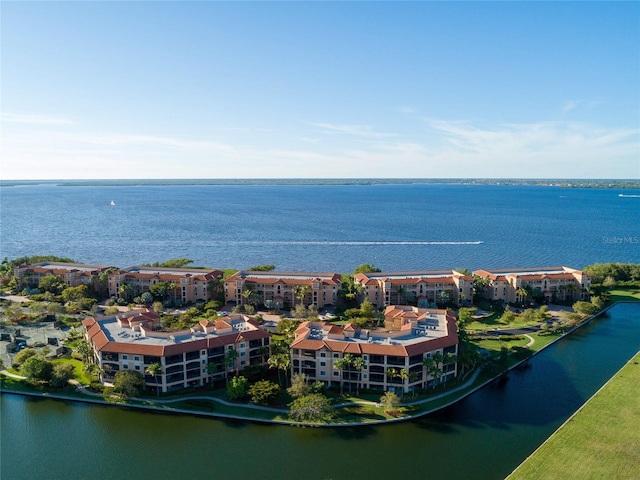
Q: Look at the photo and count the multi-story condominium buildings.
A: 7